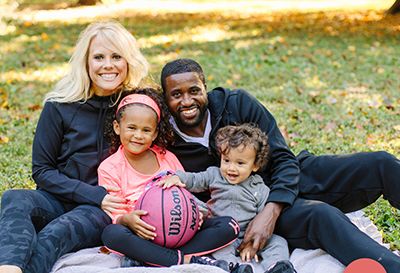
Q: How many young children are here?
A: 2